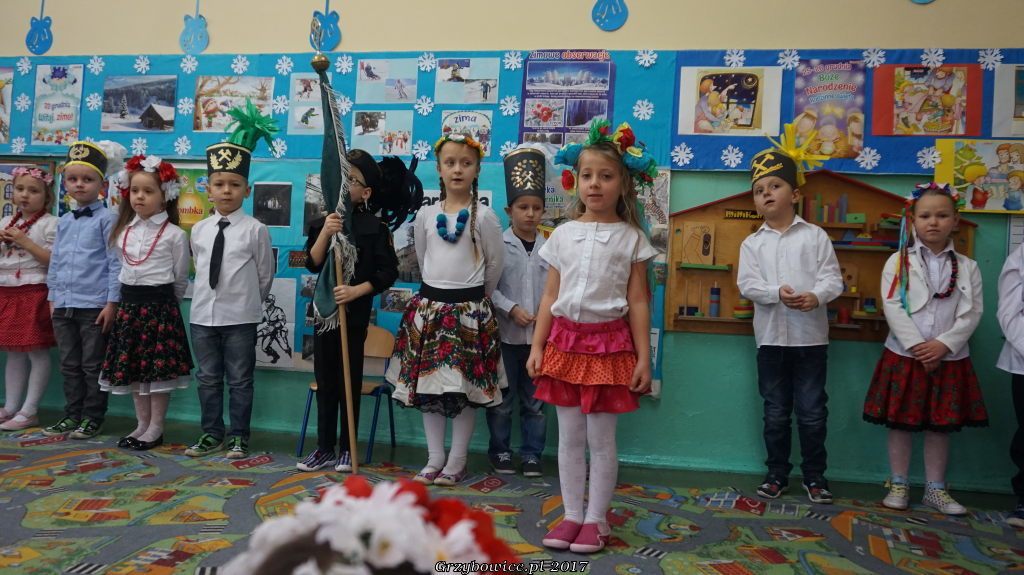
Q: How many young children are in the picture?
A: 11